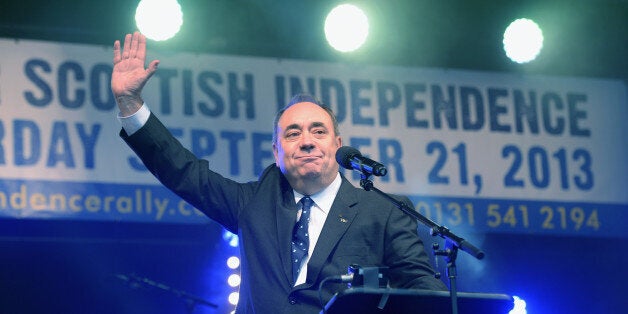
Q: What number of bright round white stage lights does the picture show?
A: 3